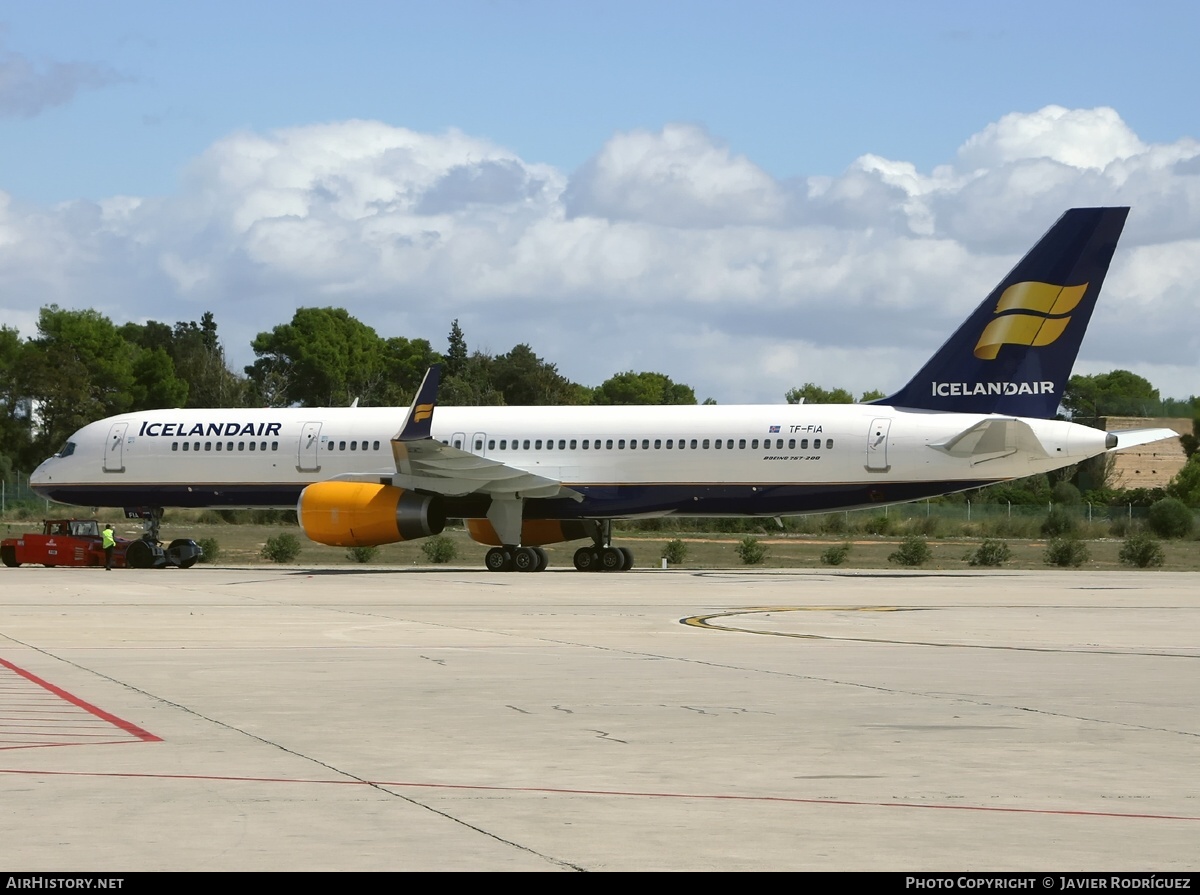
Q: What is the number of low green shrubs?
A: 11